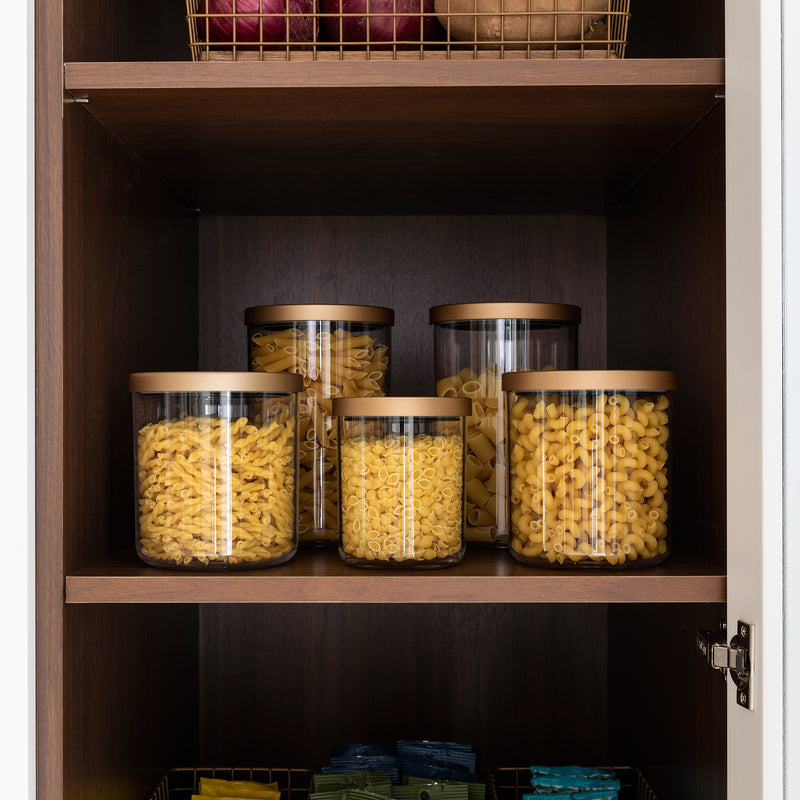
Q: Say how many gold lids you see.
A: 5